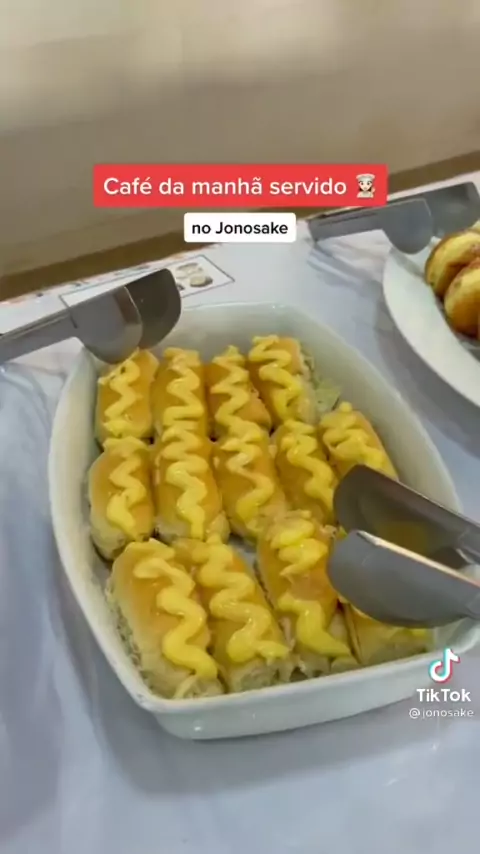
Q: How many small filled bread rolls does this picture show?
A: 13